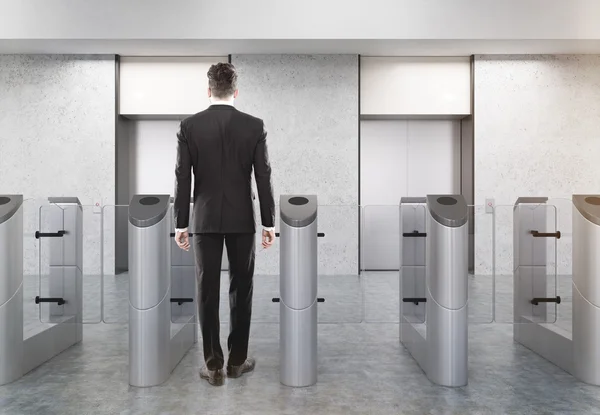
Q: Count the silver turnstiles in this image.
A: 5